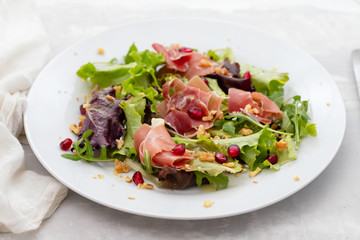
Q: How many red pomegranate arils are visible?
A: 11